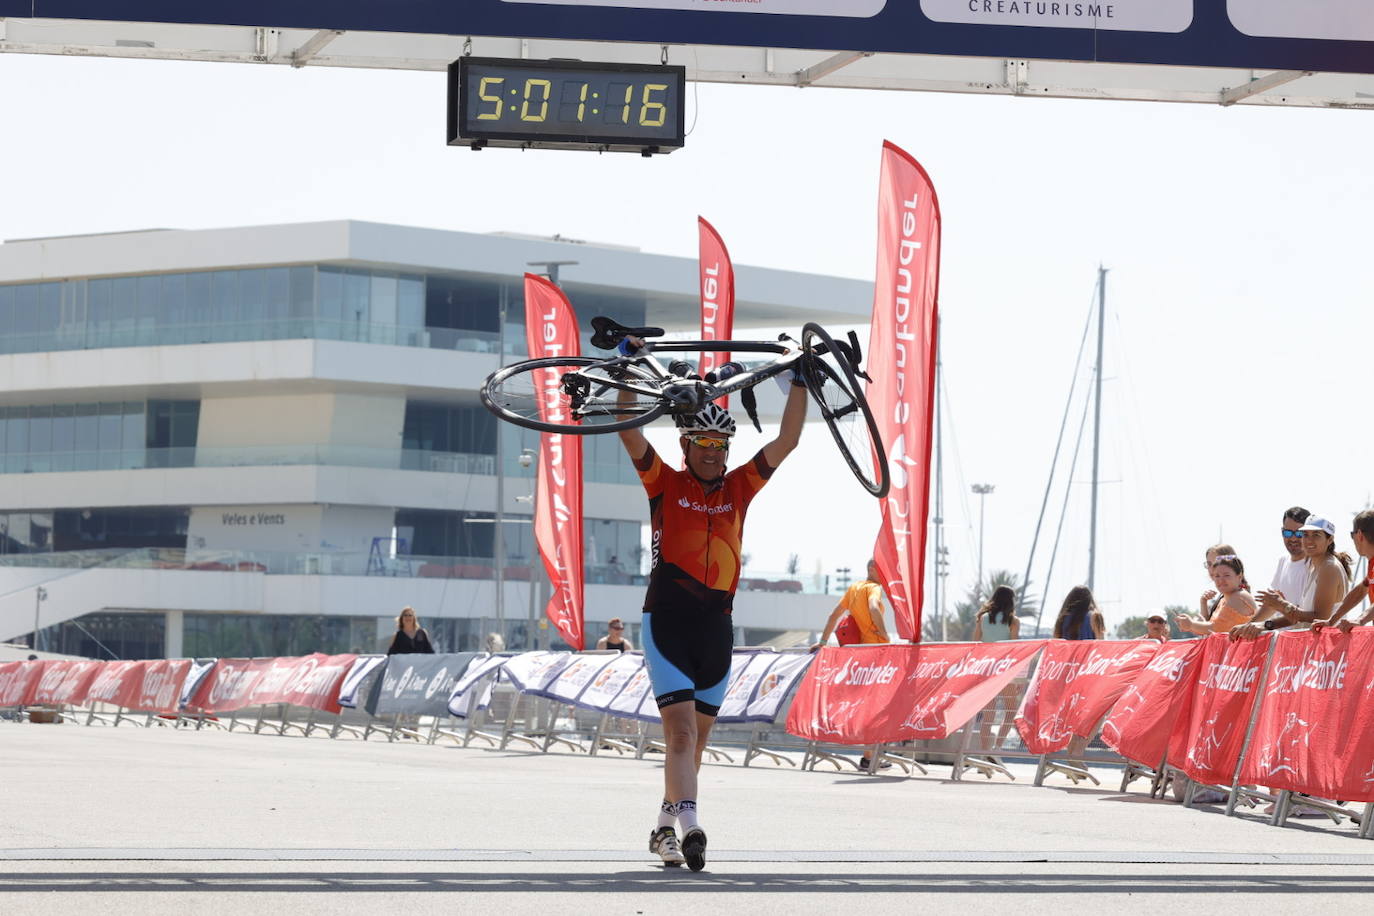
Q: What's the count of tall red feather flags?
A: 3